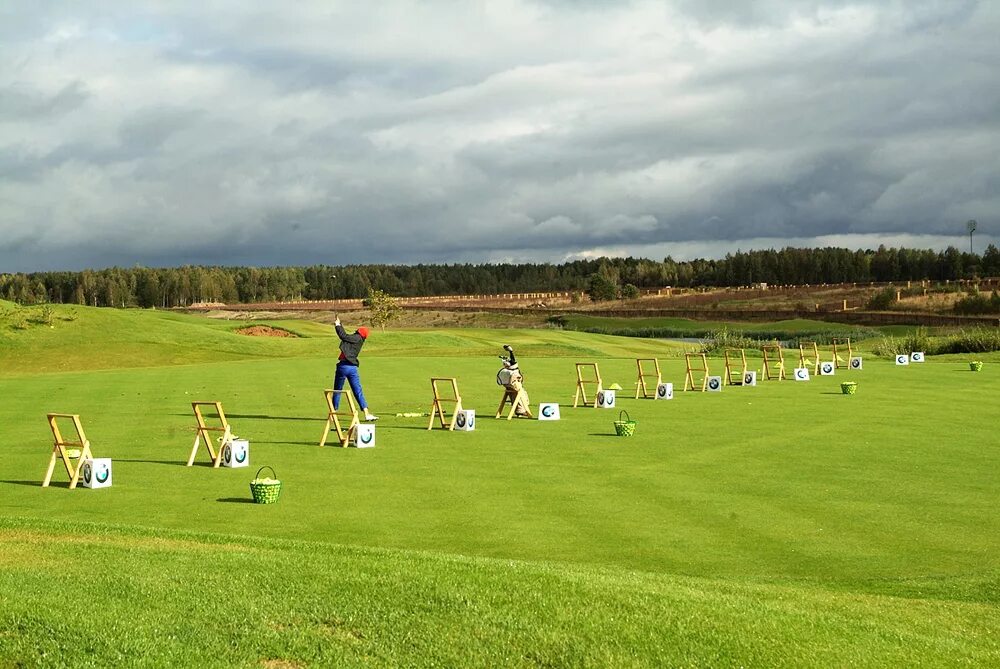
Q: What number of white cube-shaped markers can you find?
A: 14